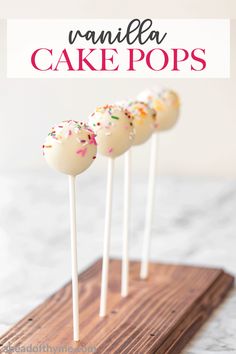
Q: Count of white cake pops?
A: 4